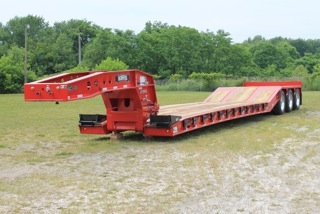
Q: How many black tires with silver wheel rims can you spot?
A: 3